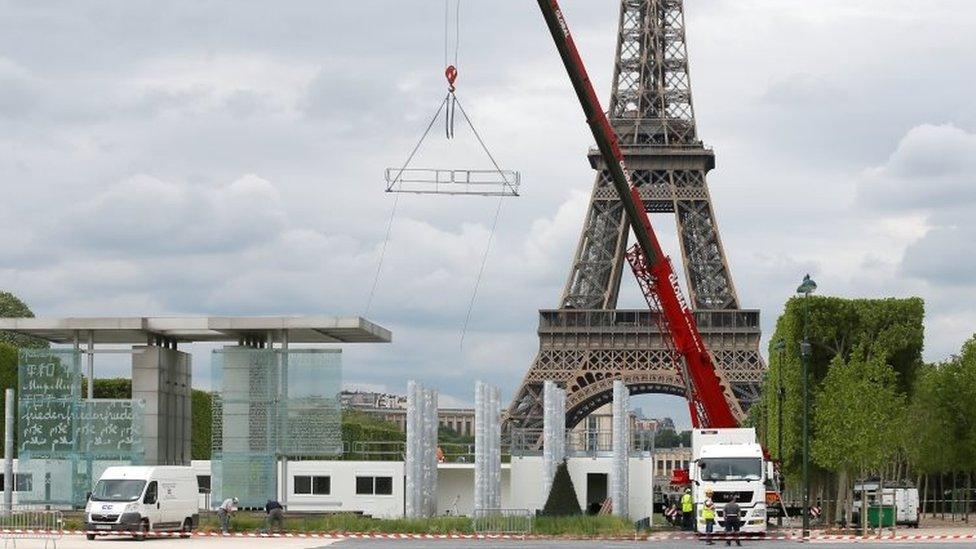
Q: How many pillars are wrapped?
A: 4